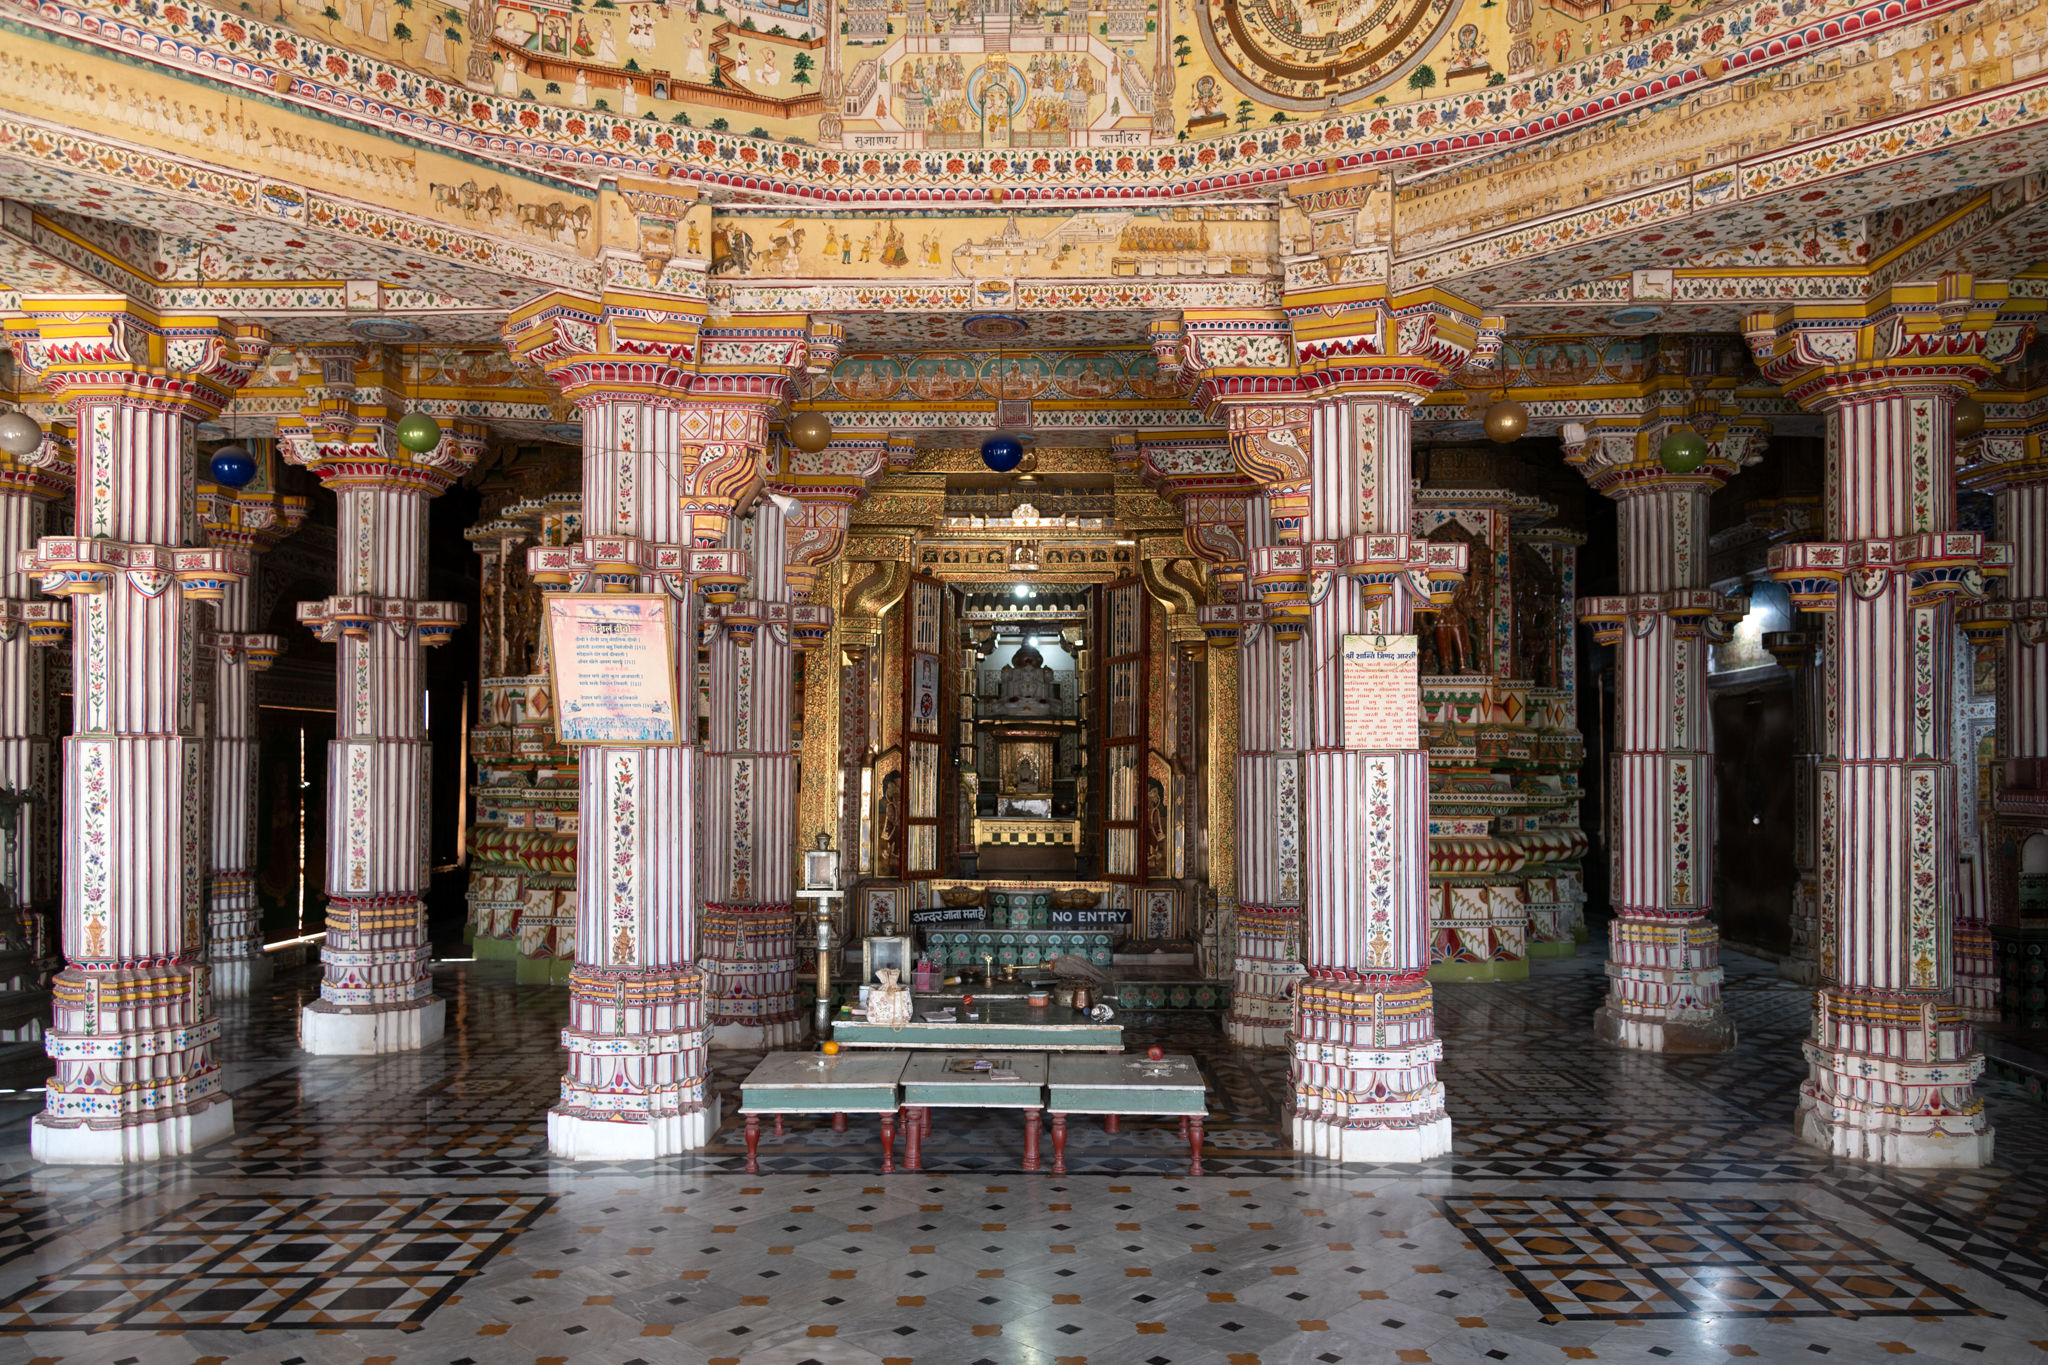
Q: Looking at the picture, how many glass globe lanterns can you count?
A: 8